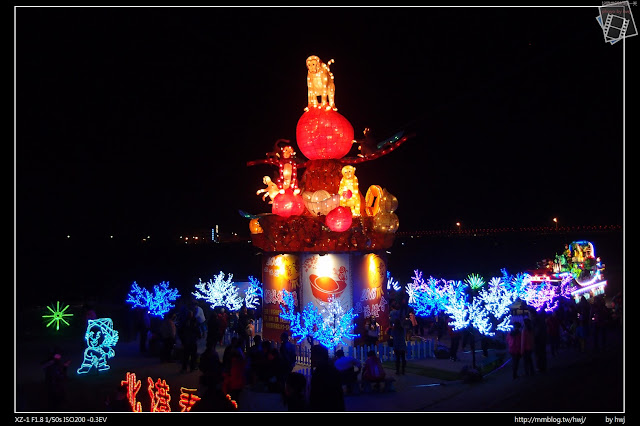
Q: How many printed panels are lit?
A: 3